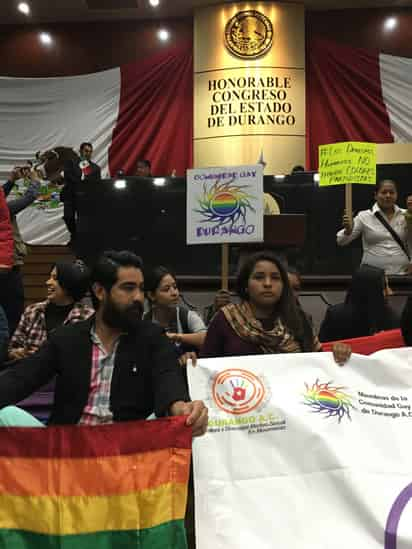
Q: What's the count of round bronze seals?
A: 1